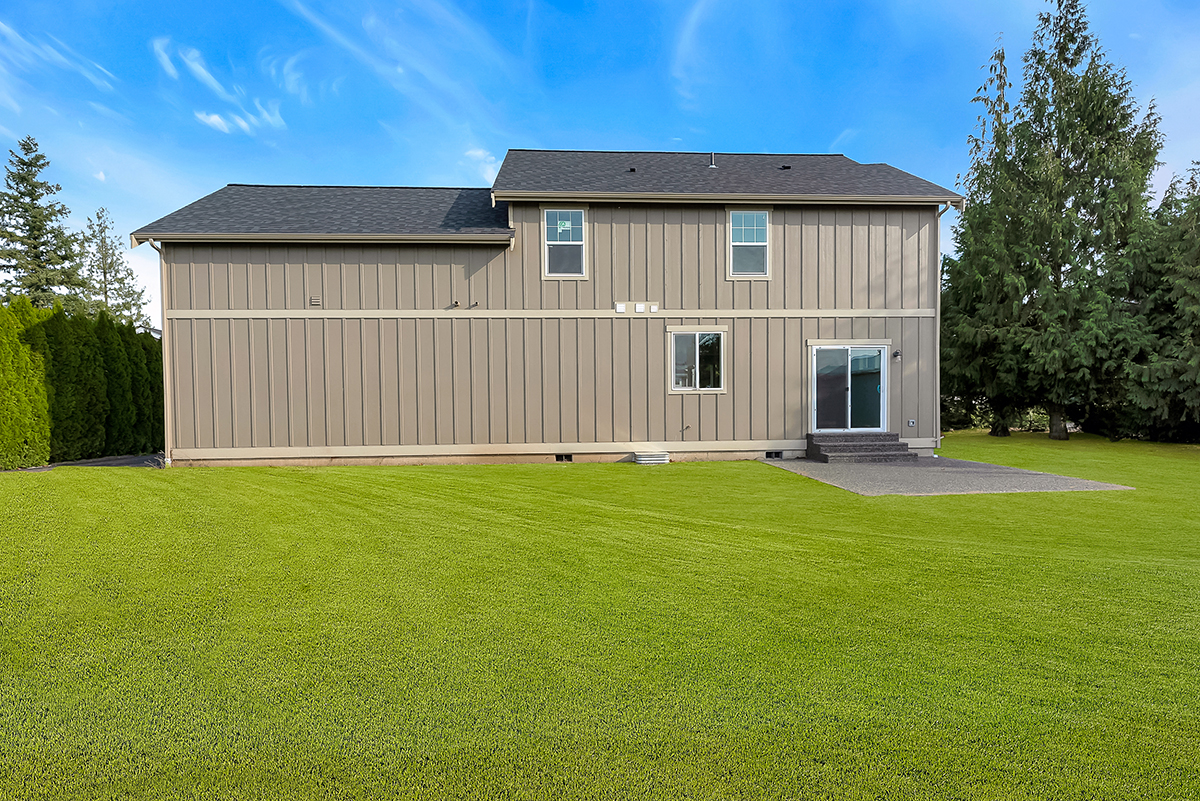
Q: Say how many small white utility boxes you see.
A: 3